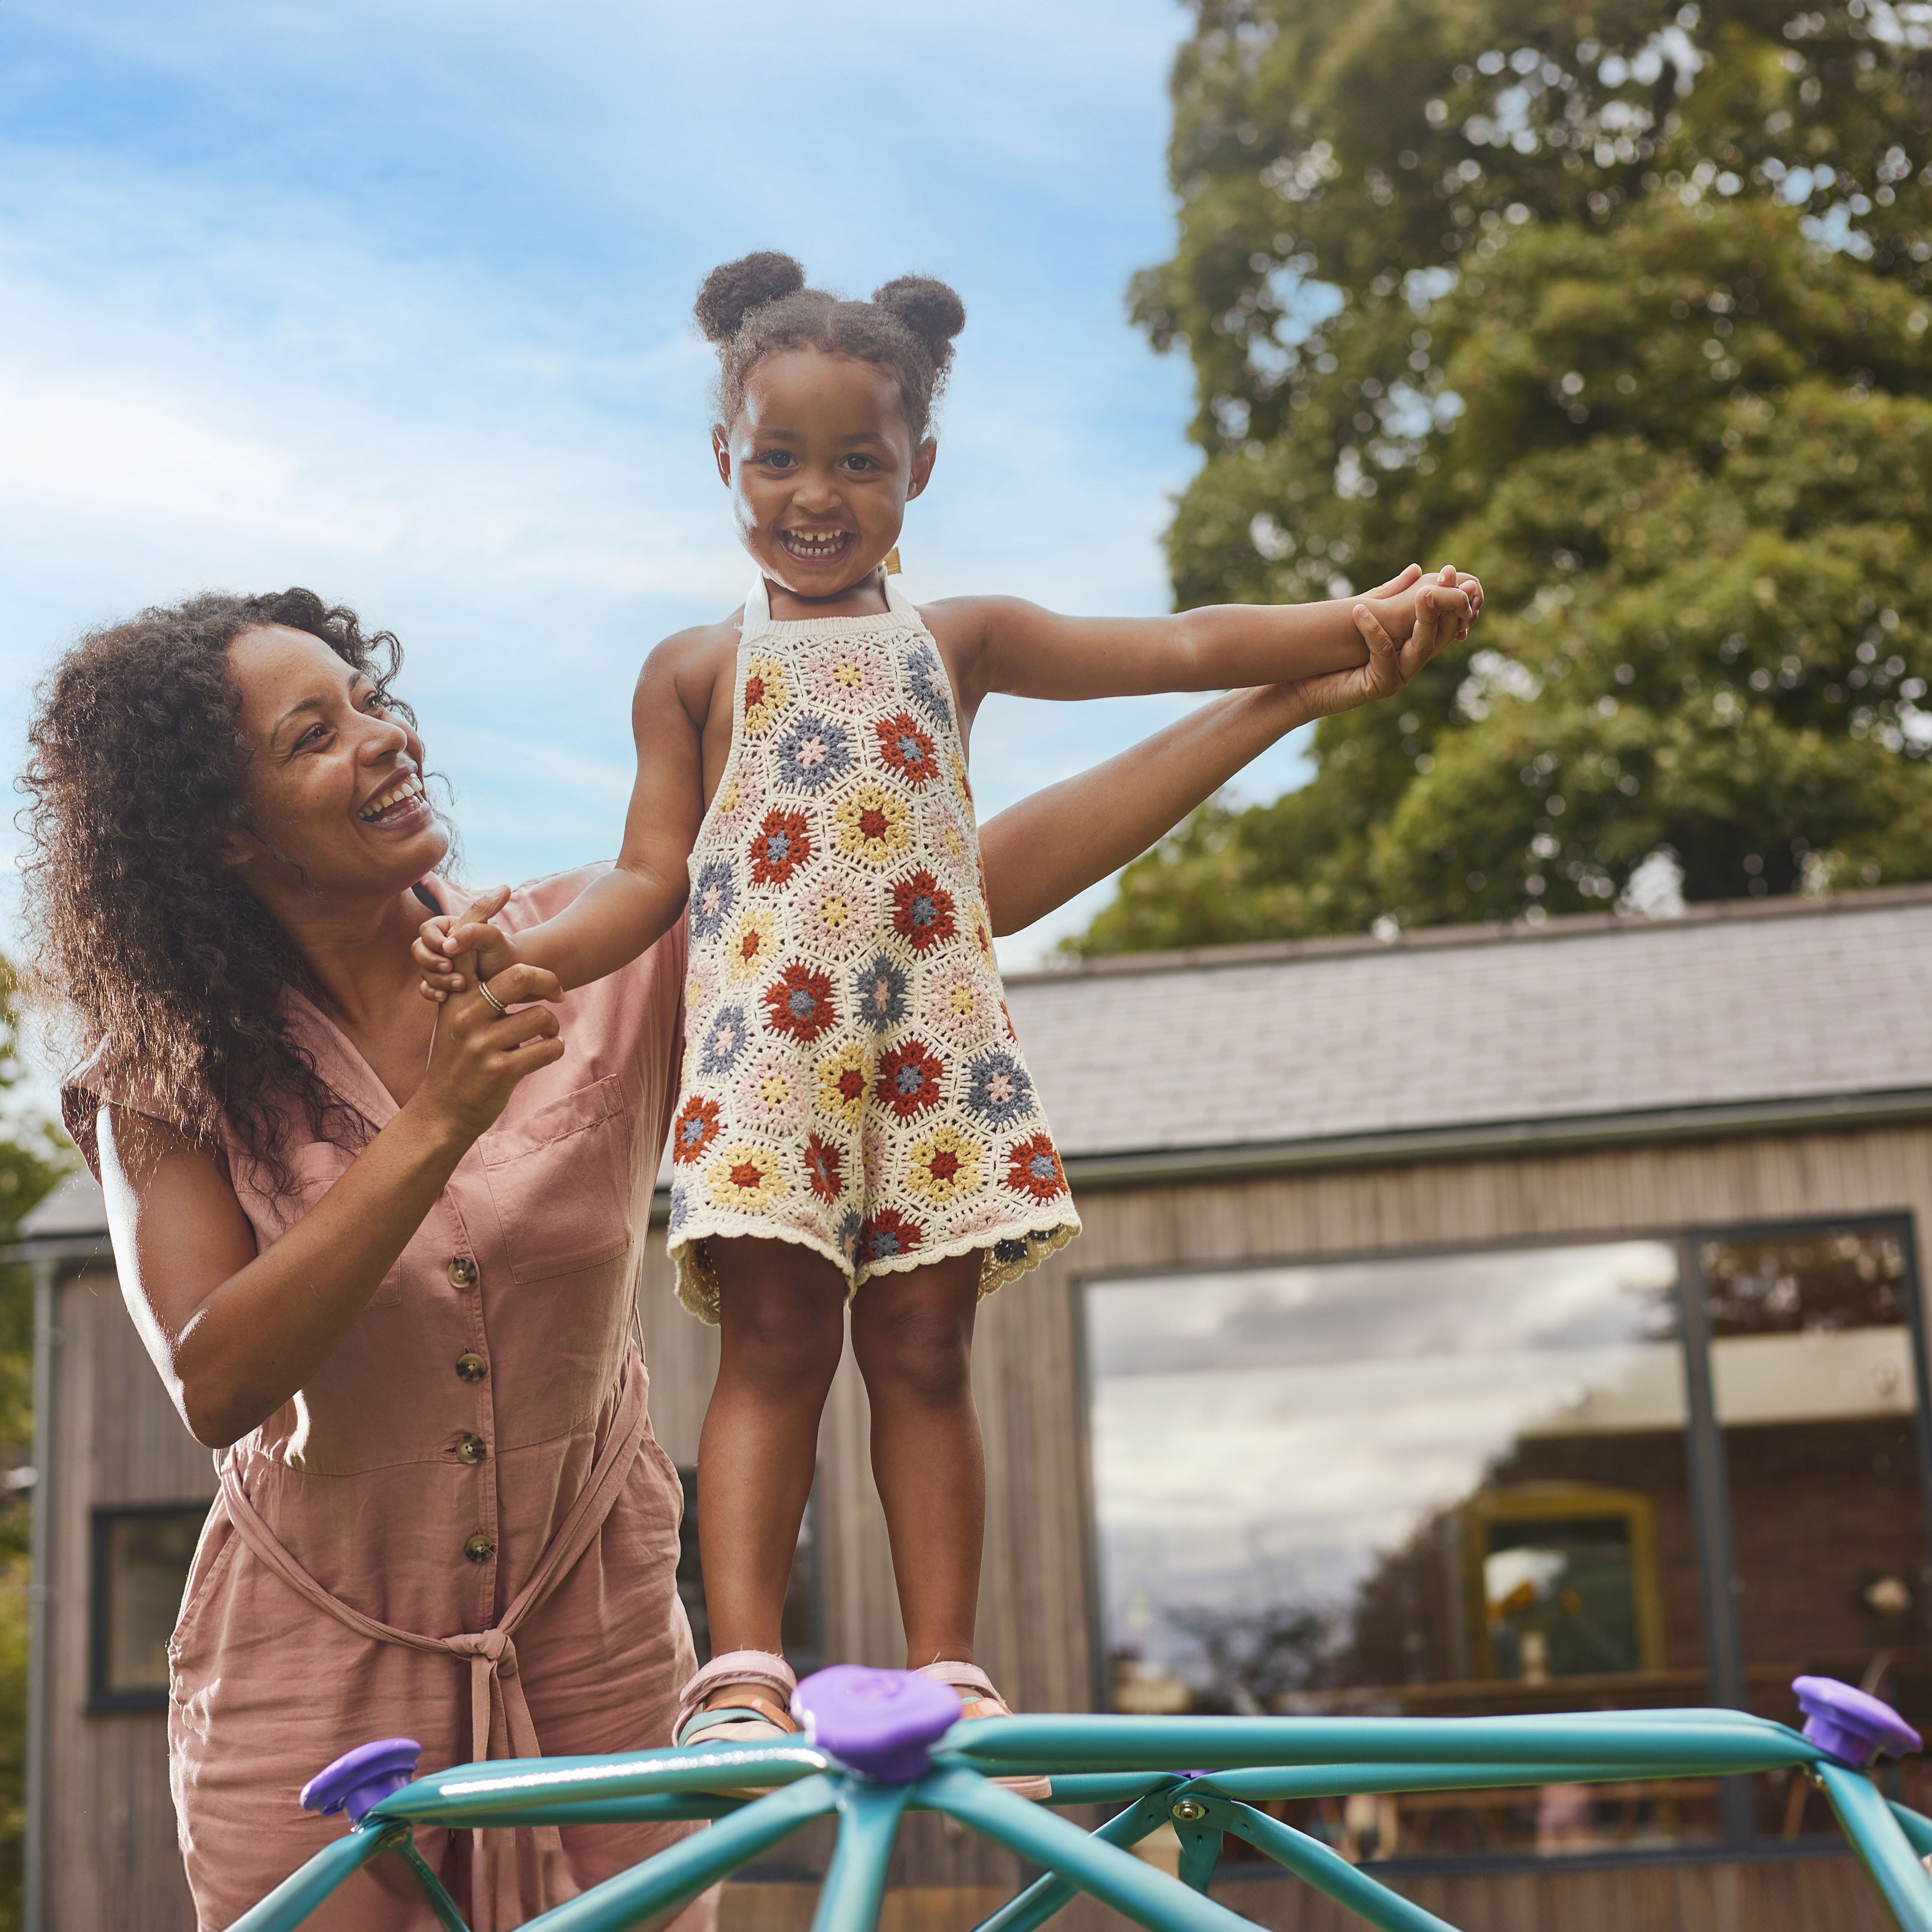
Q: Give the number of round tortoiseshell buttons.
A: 4